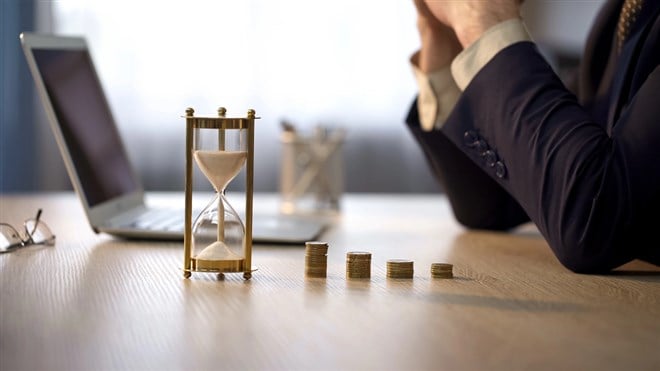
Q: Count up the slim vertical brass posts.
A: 3